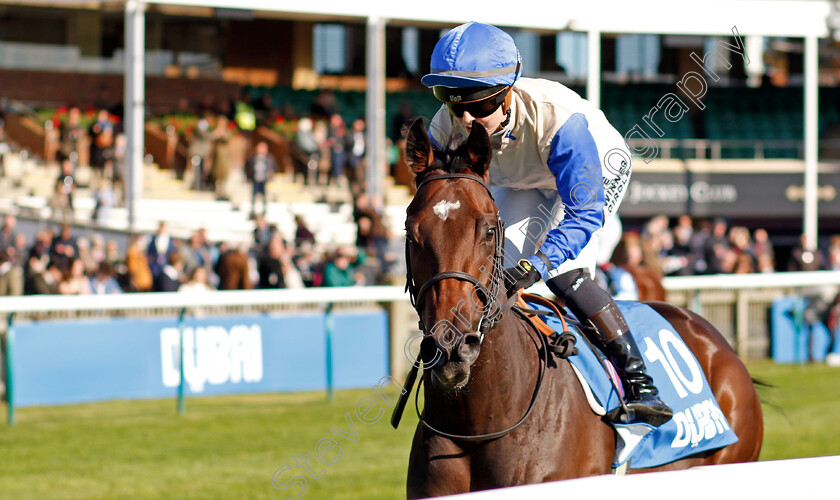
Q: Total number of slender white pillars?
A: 4